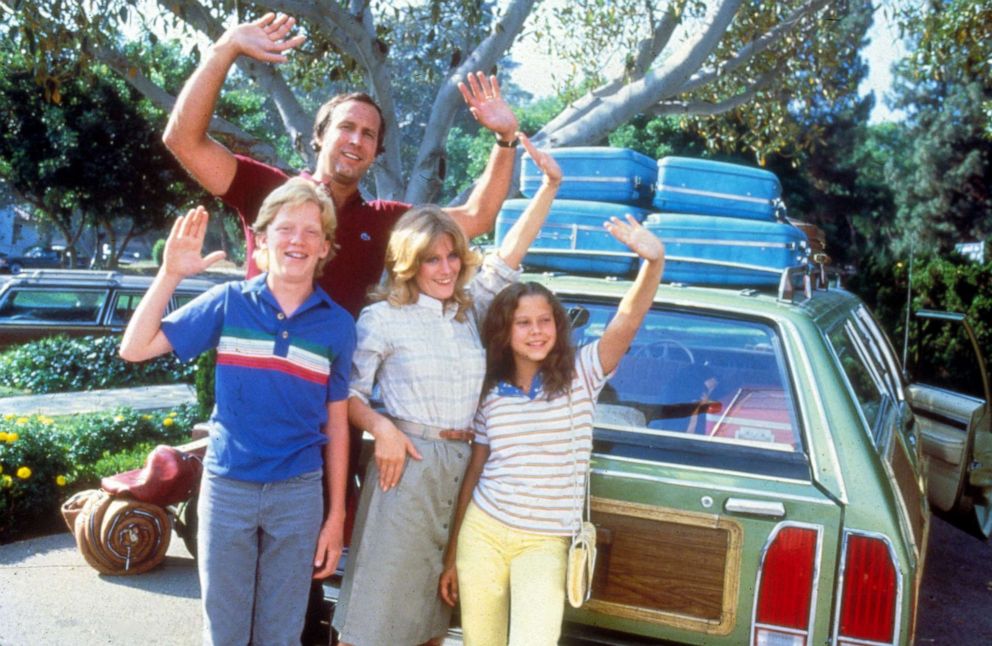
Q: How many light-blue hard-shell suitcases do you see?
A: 4